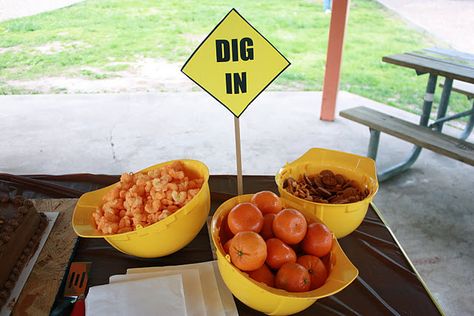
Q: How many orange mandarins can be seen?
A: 11